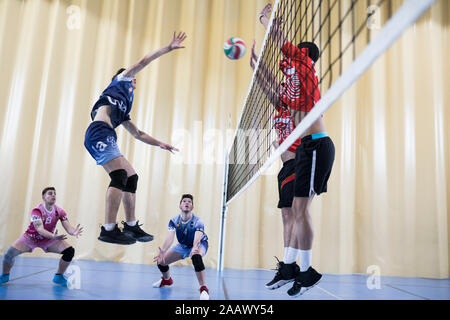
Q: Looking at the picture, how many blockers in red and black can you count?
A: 2